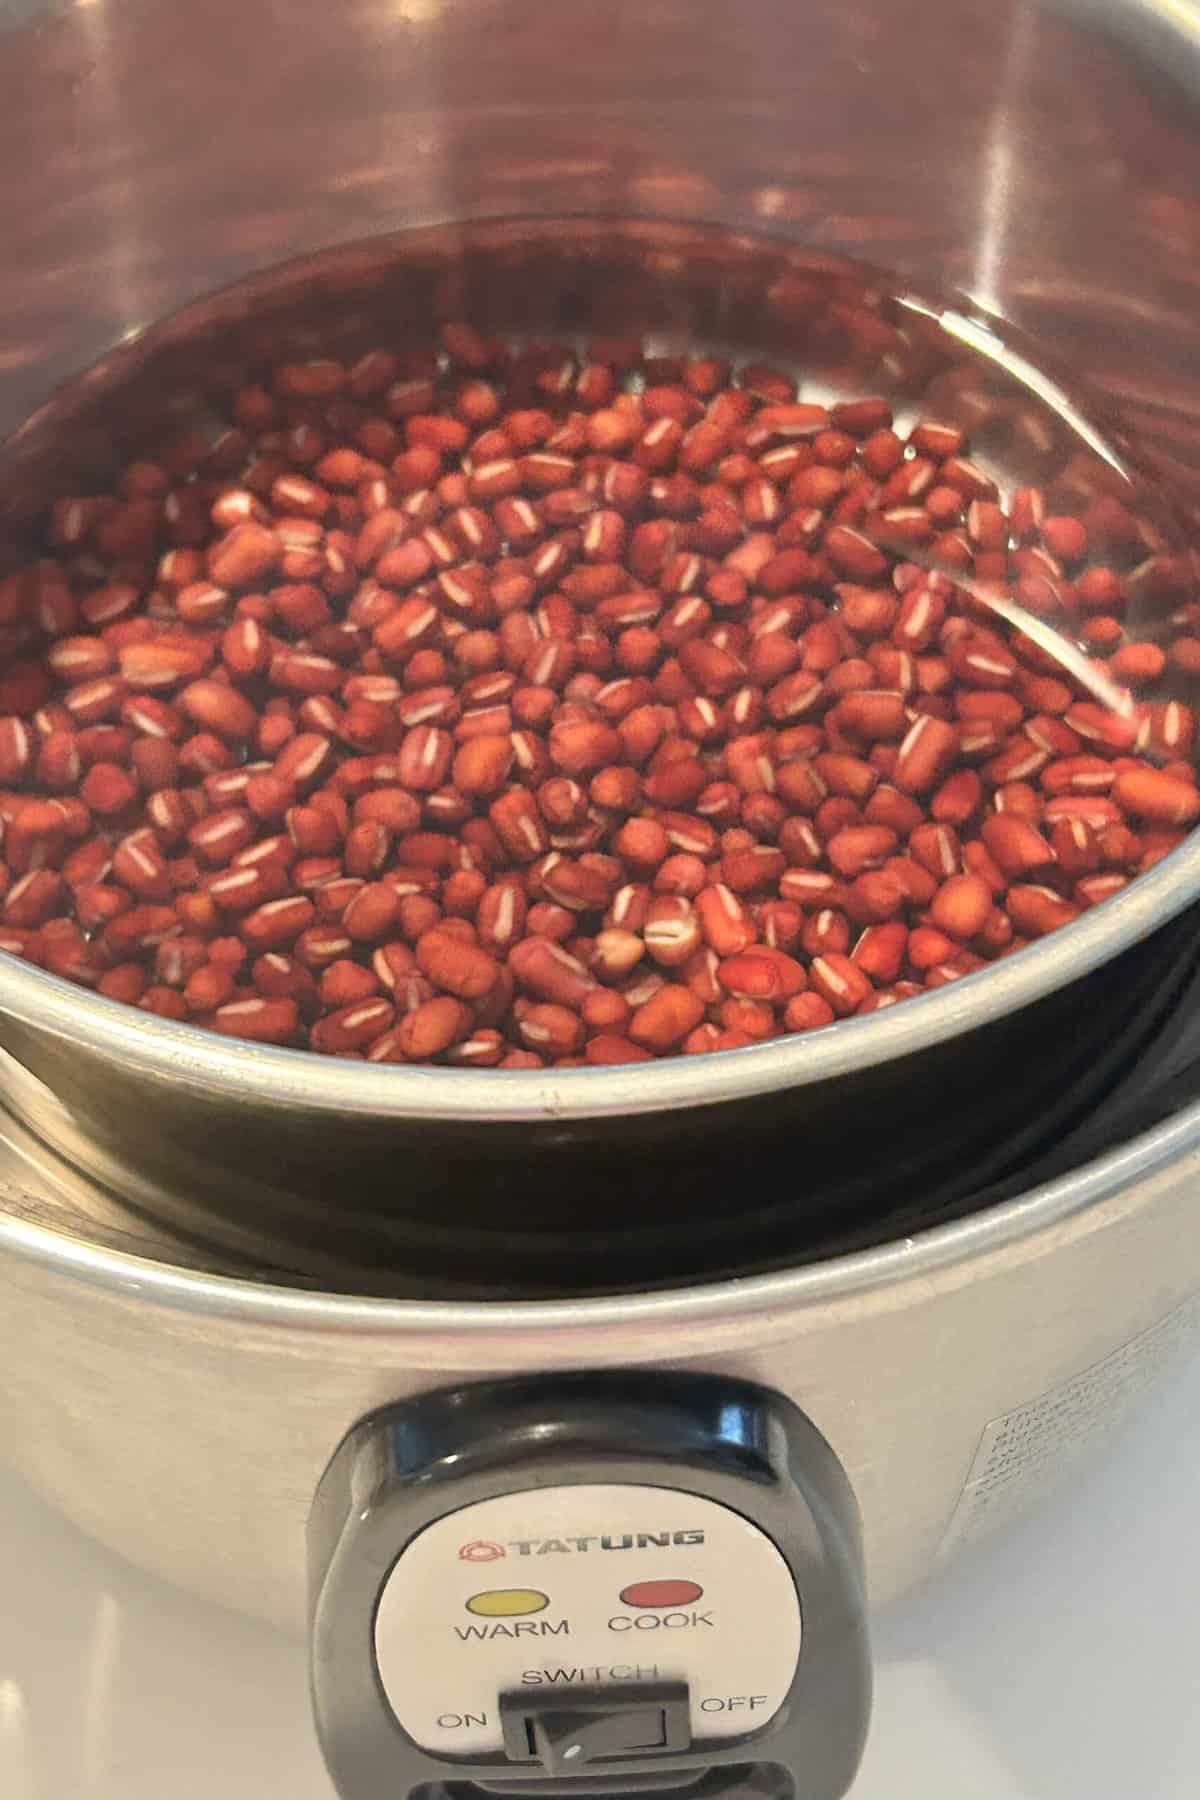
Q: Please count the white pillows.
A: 0